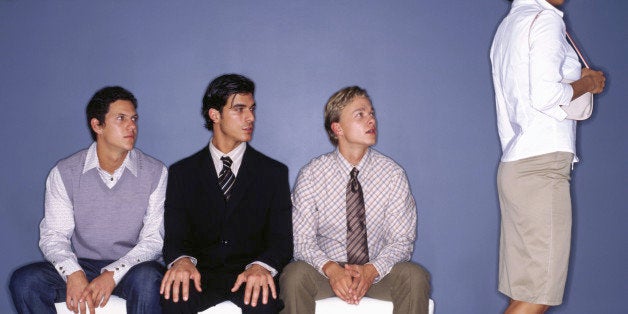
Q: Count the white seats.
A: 3